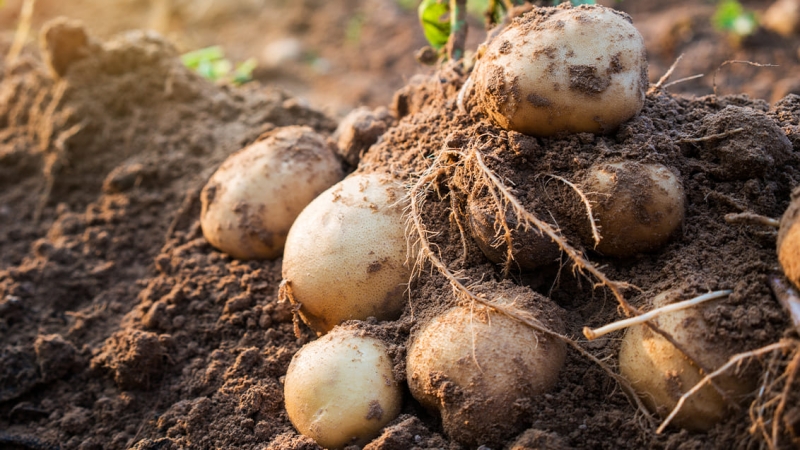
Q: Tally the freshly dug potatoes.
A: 9